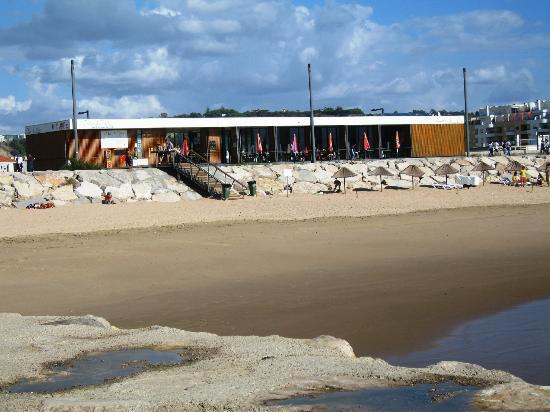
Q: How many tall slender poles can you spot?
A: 3